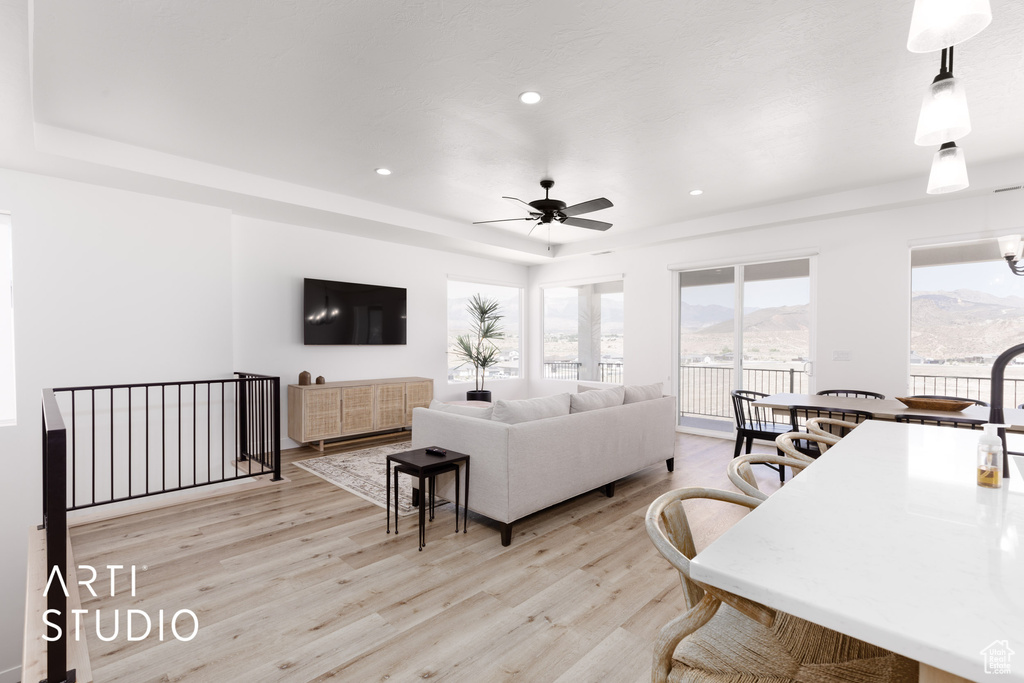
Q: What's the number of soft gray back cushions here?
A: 4